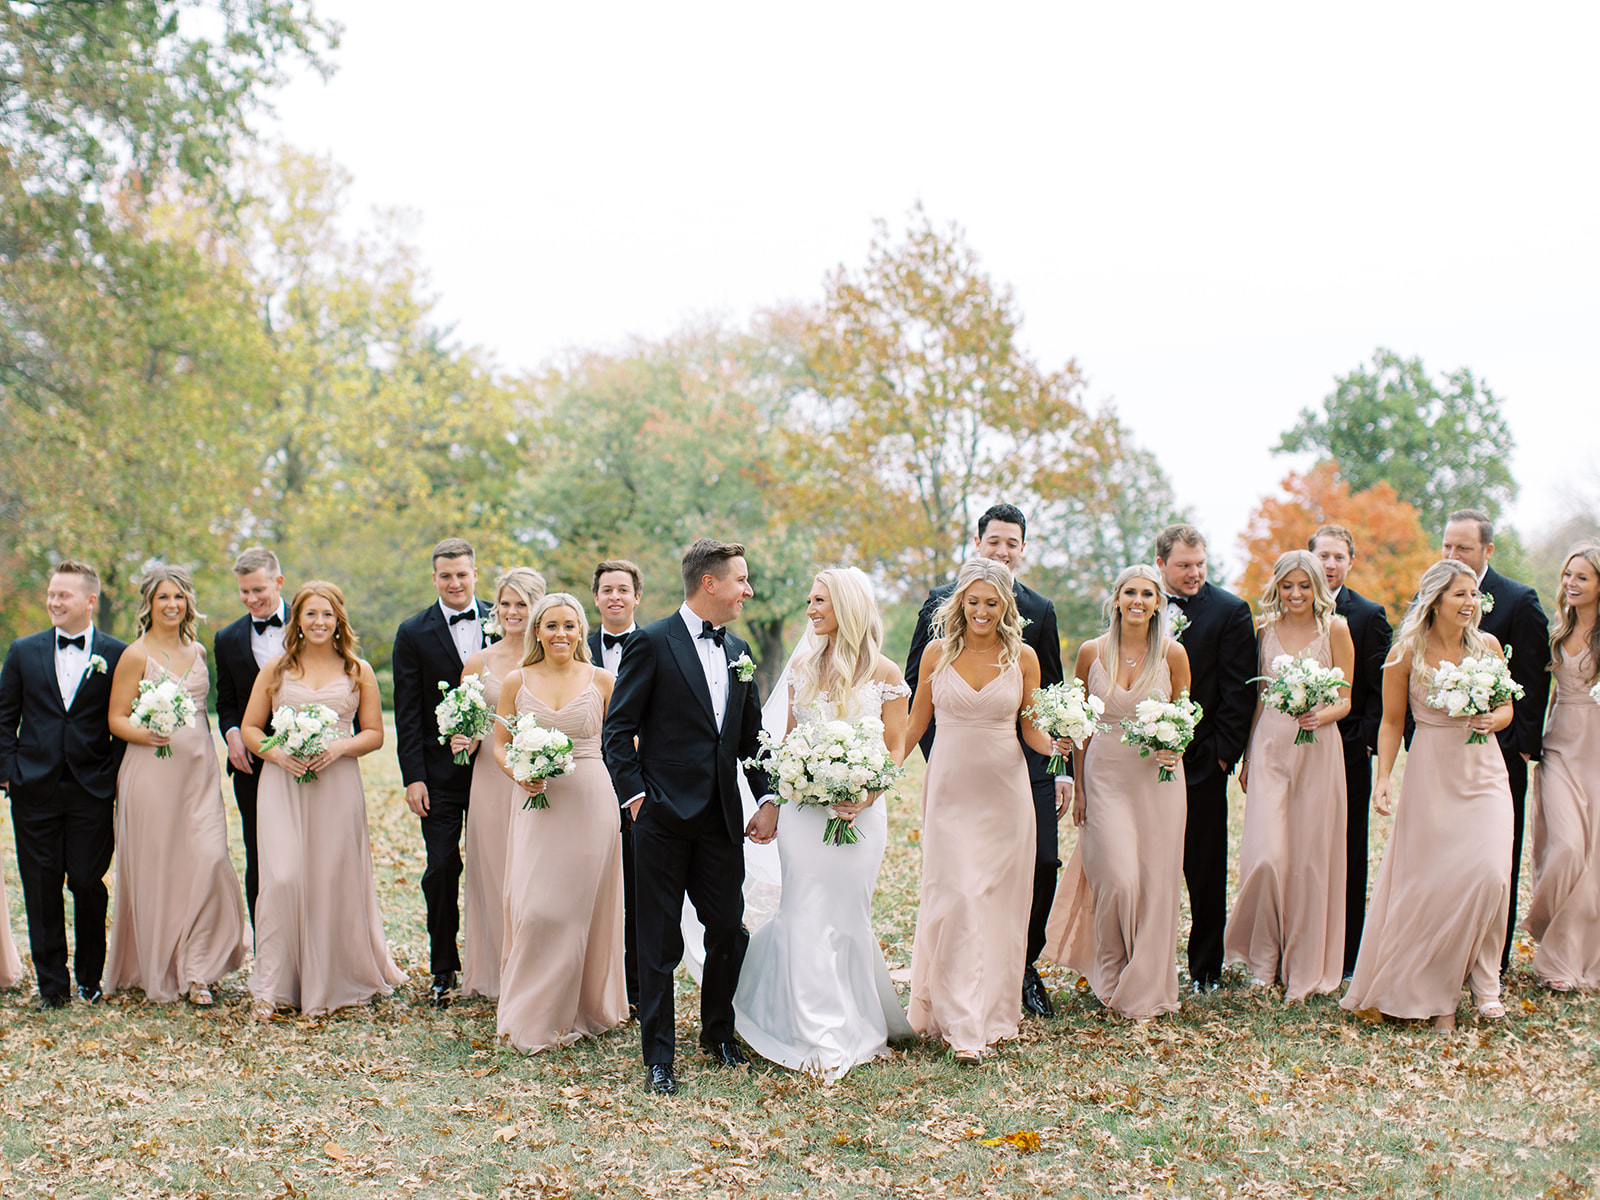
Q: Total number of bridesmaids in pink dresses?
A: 9